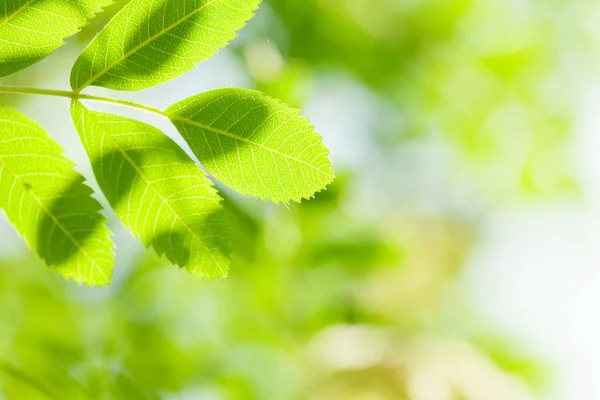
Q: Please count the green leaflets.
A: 5